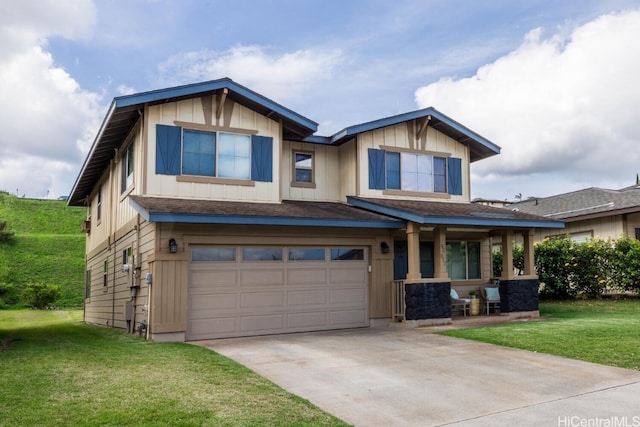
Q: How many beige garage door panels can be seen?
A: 12